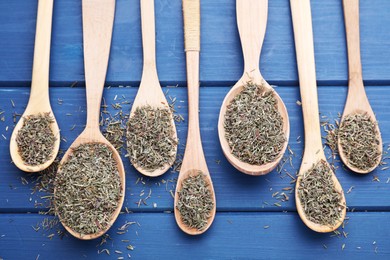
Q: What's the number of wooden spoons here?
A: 7